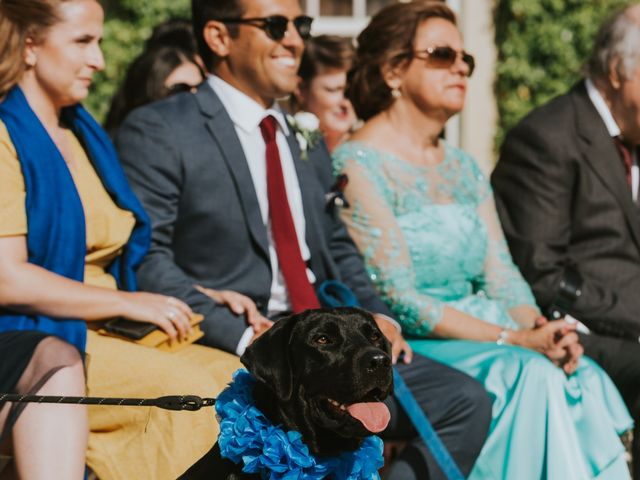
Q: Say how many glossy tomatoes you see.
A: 0